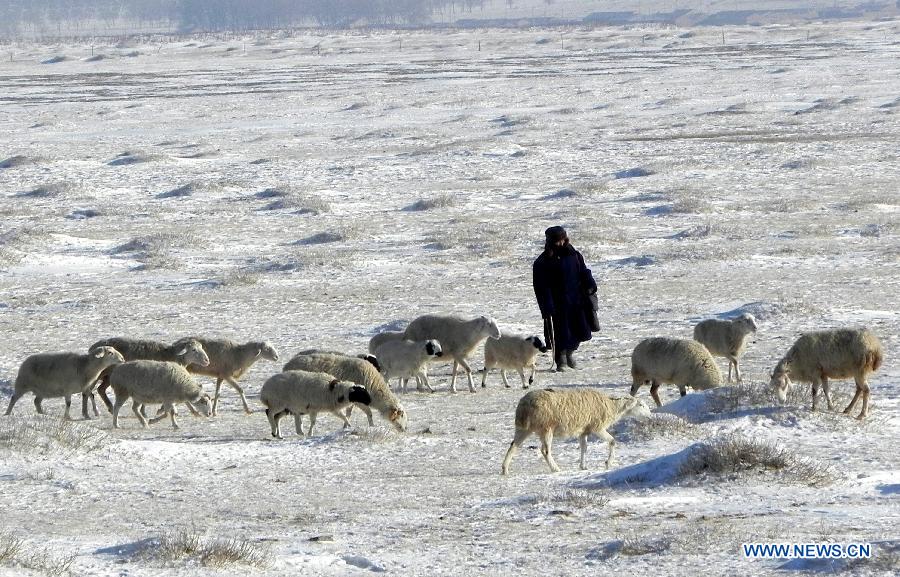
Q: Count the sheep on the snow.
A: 15